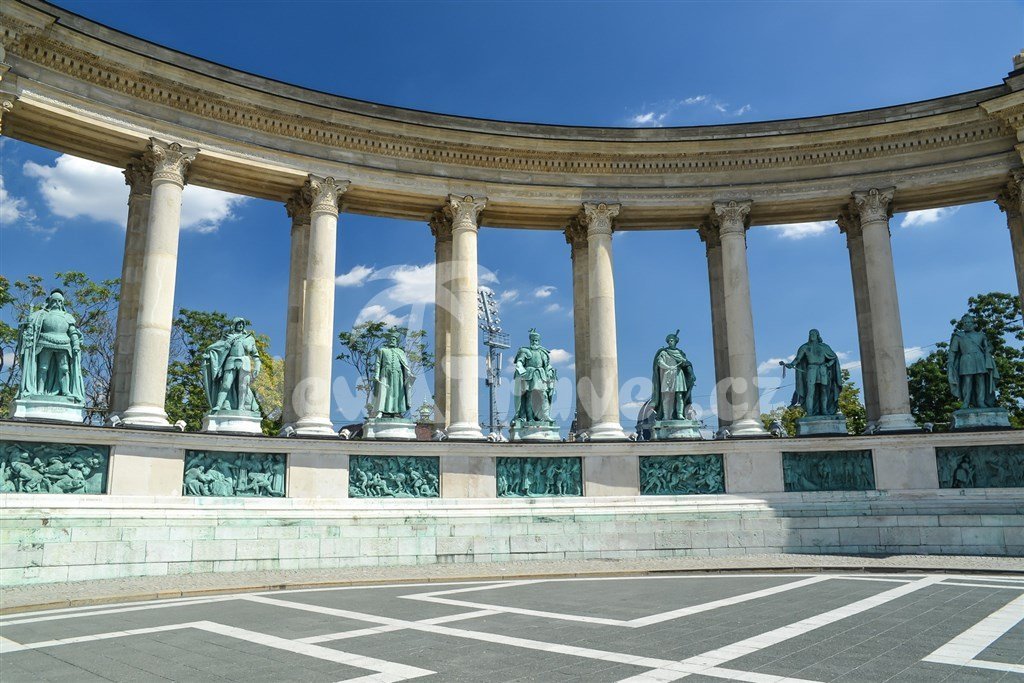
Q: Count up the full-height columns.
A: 12